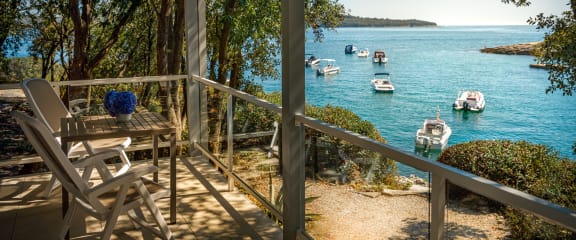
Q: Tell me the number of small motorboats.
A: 8